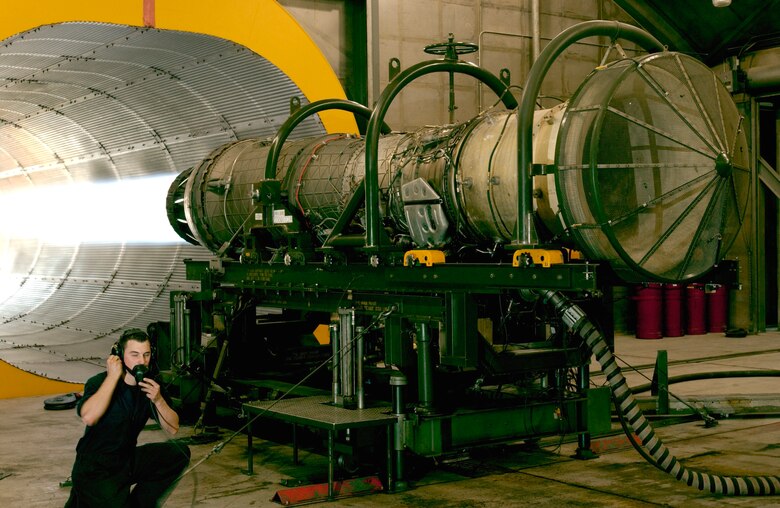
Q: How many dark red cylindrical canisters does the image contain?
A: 4